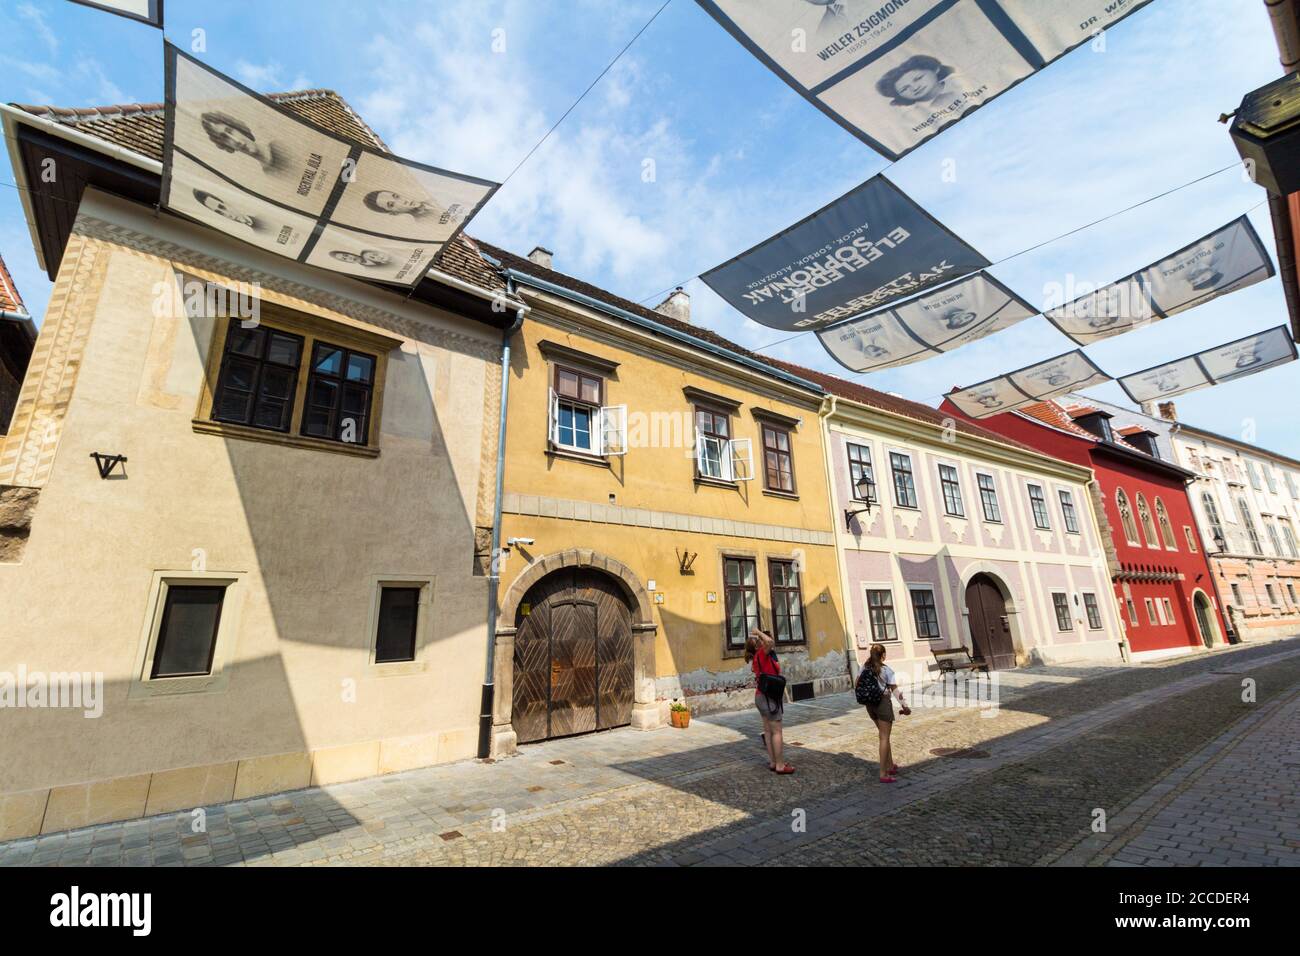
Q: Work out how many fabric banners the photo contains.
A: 8